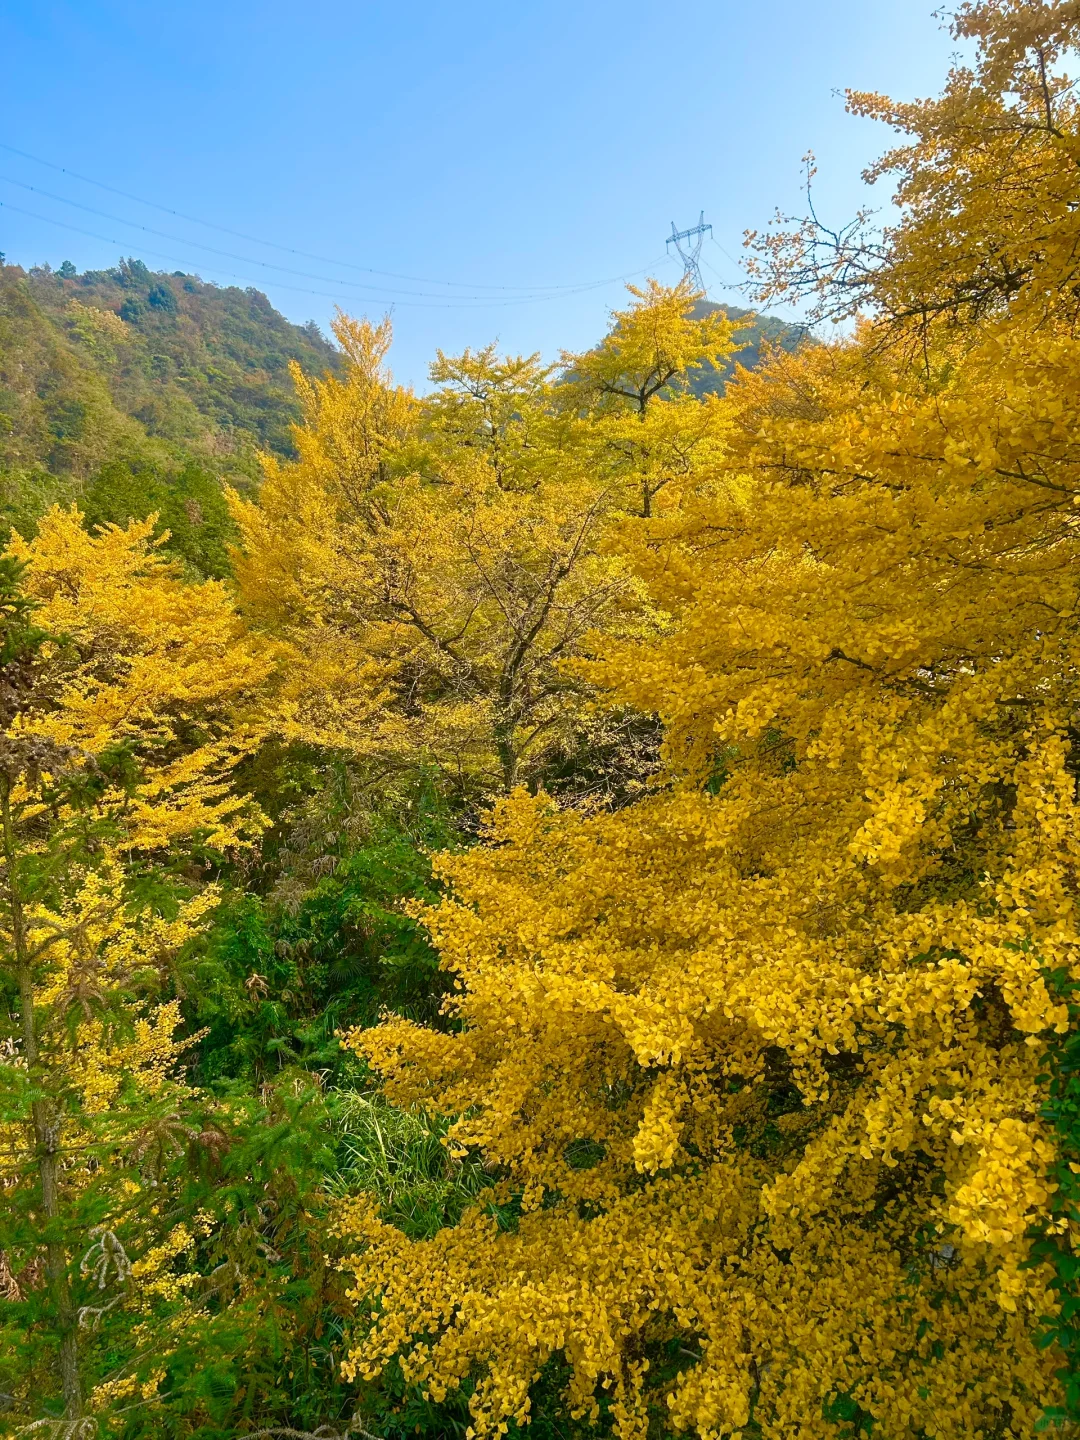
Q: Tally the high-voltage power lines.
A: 3